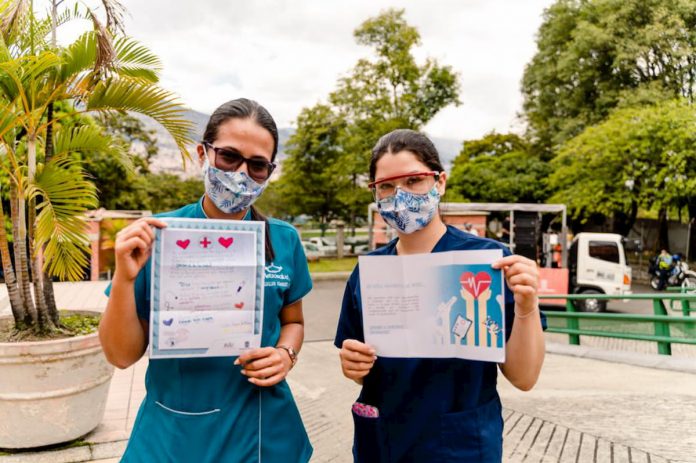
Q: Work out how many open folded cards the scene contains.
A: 2